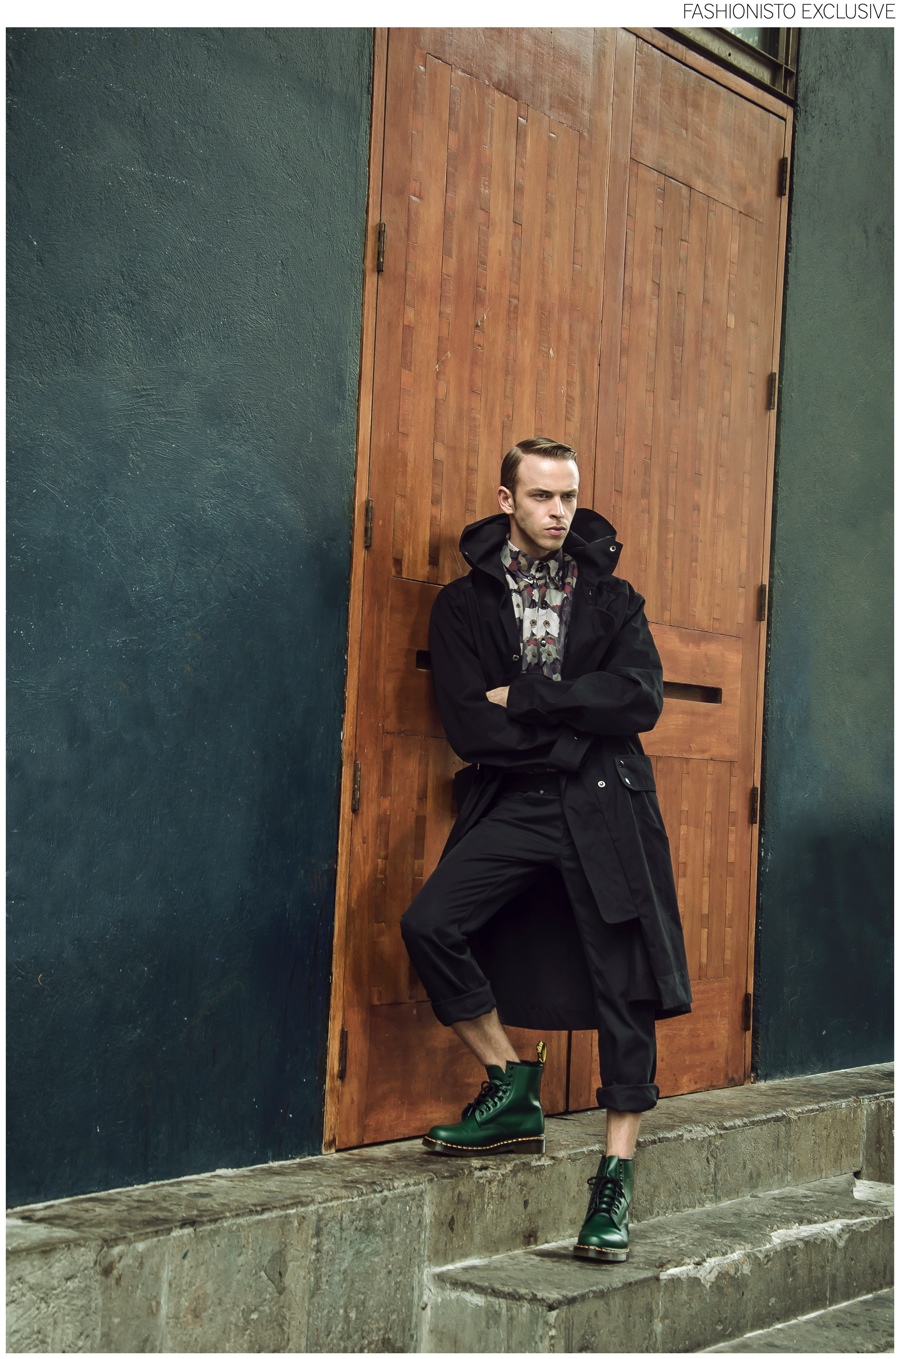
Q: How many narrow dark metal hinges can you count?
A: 9